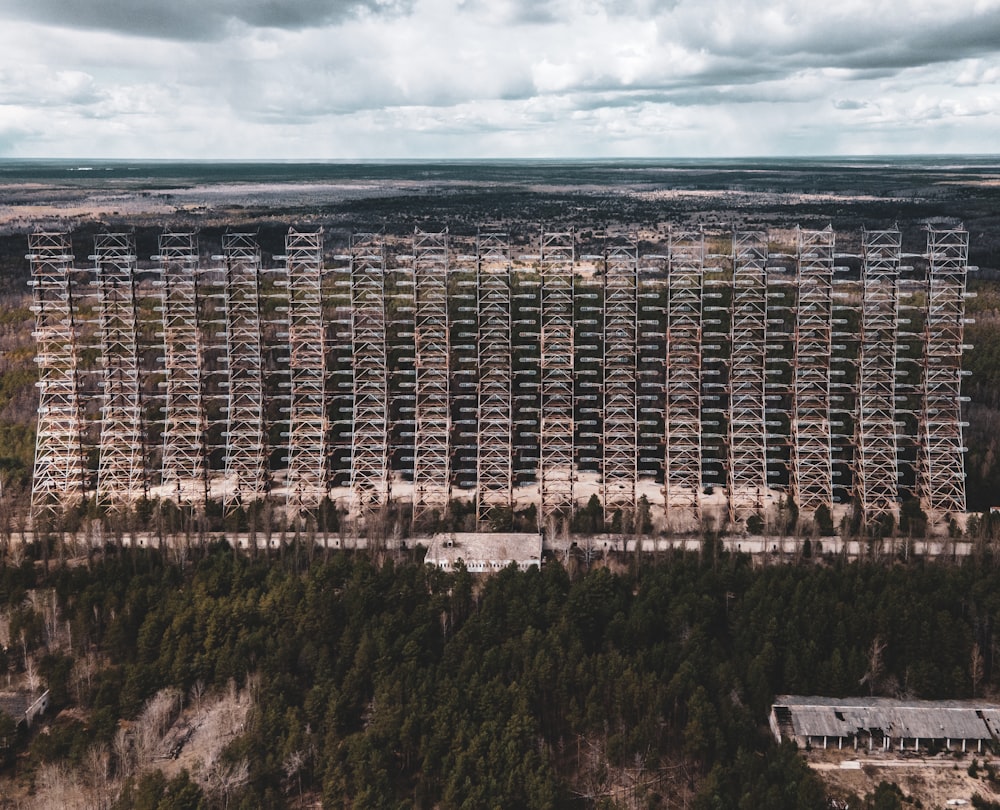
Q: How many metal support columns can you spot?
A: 15